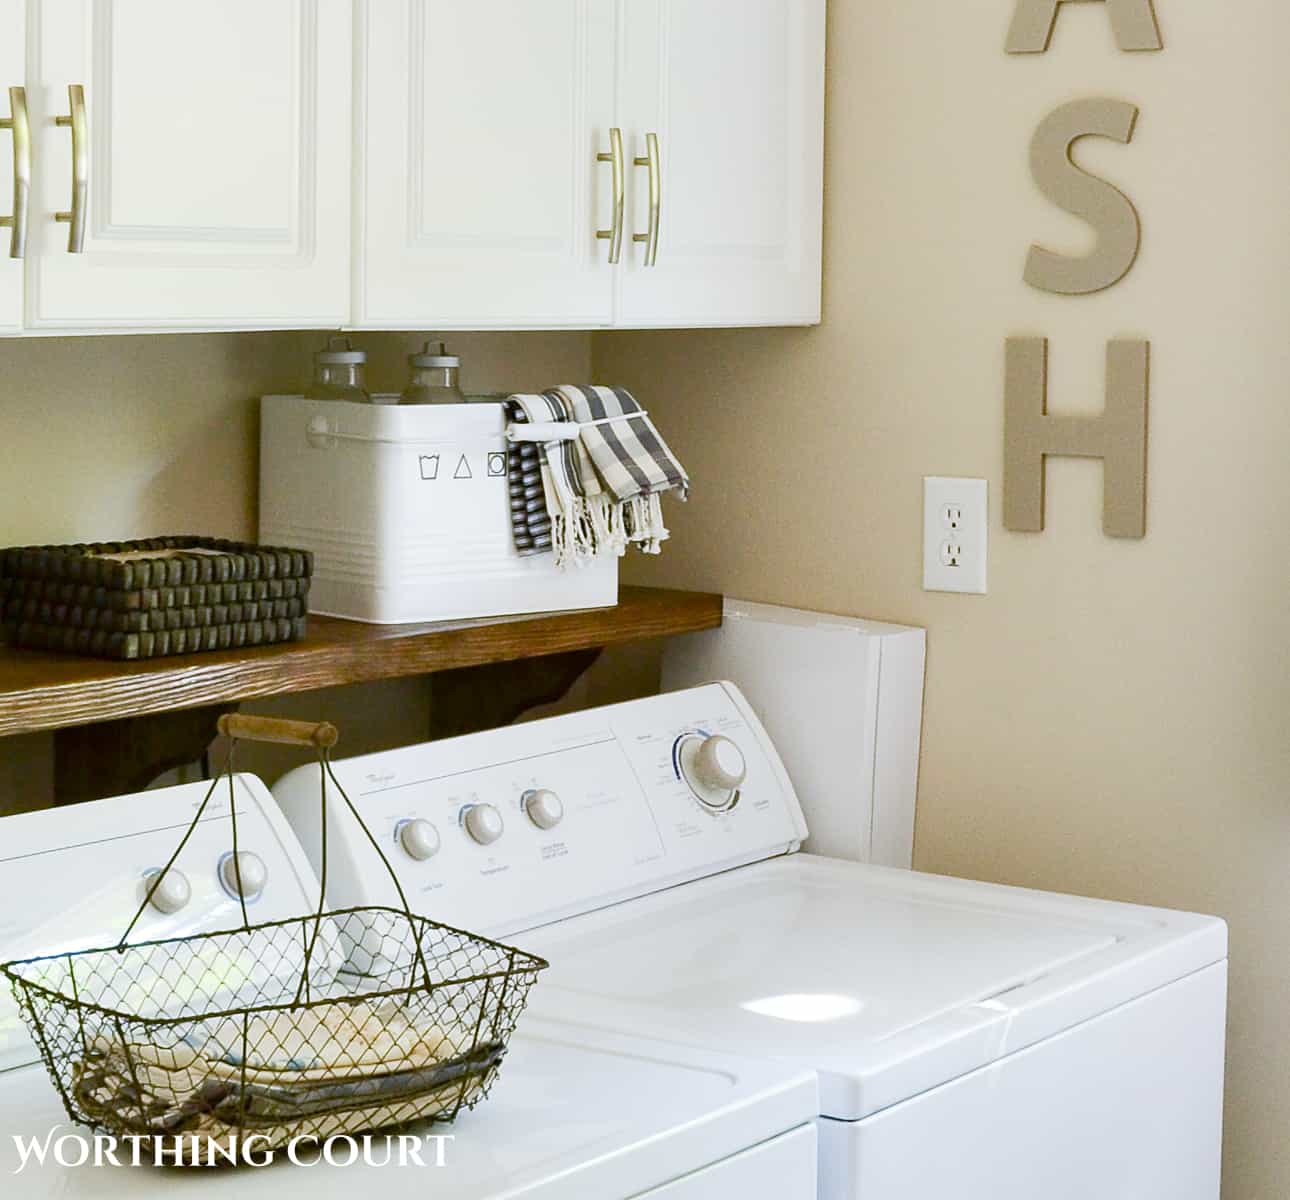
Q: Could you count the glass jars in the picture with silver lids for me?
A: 2